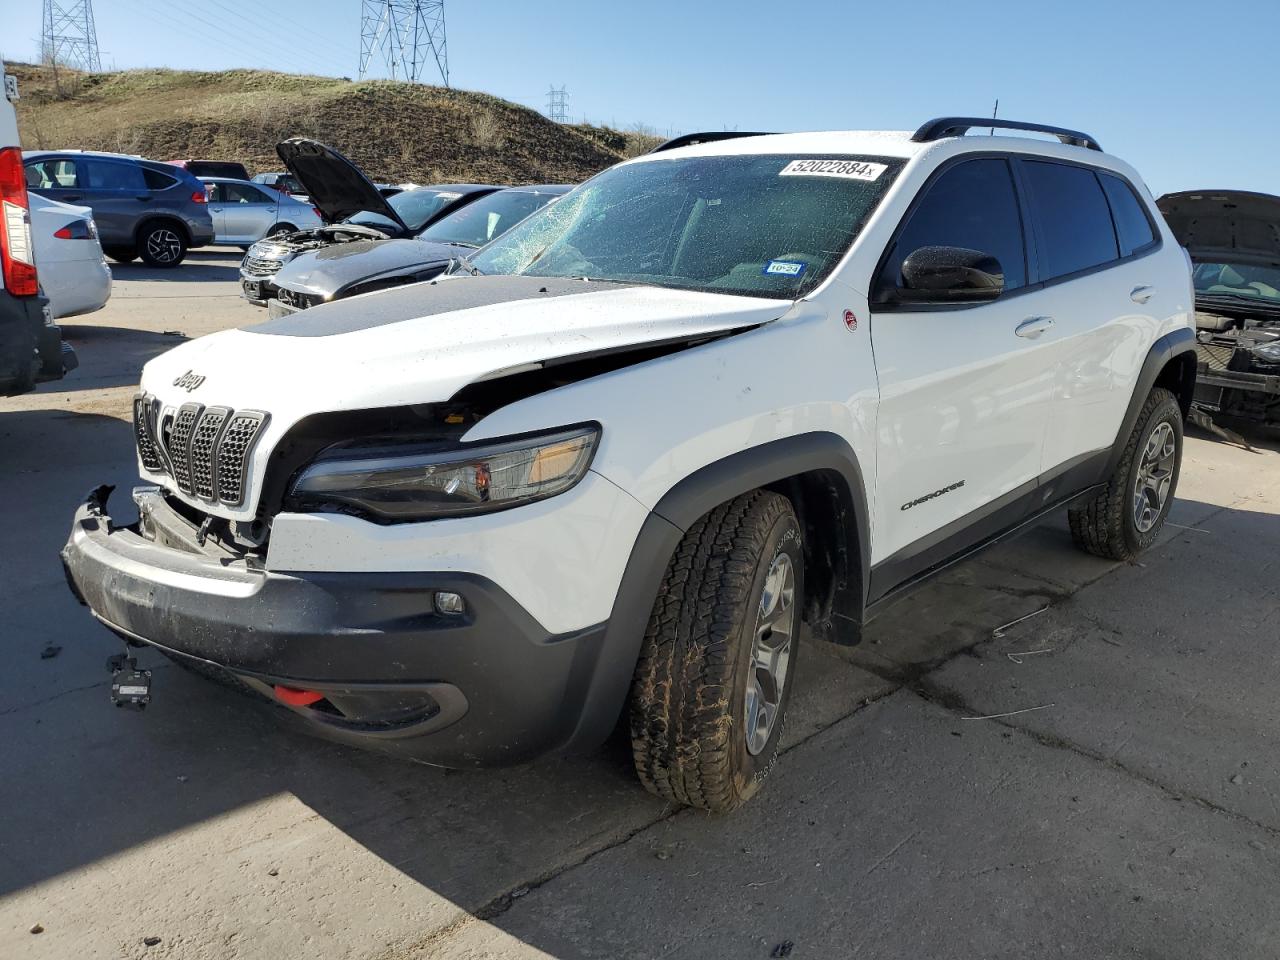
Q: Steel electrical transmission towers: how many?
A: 3